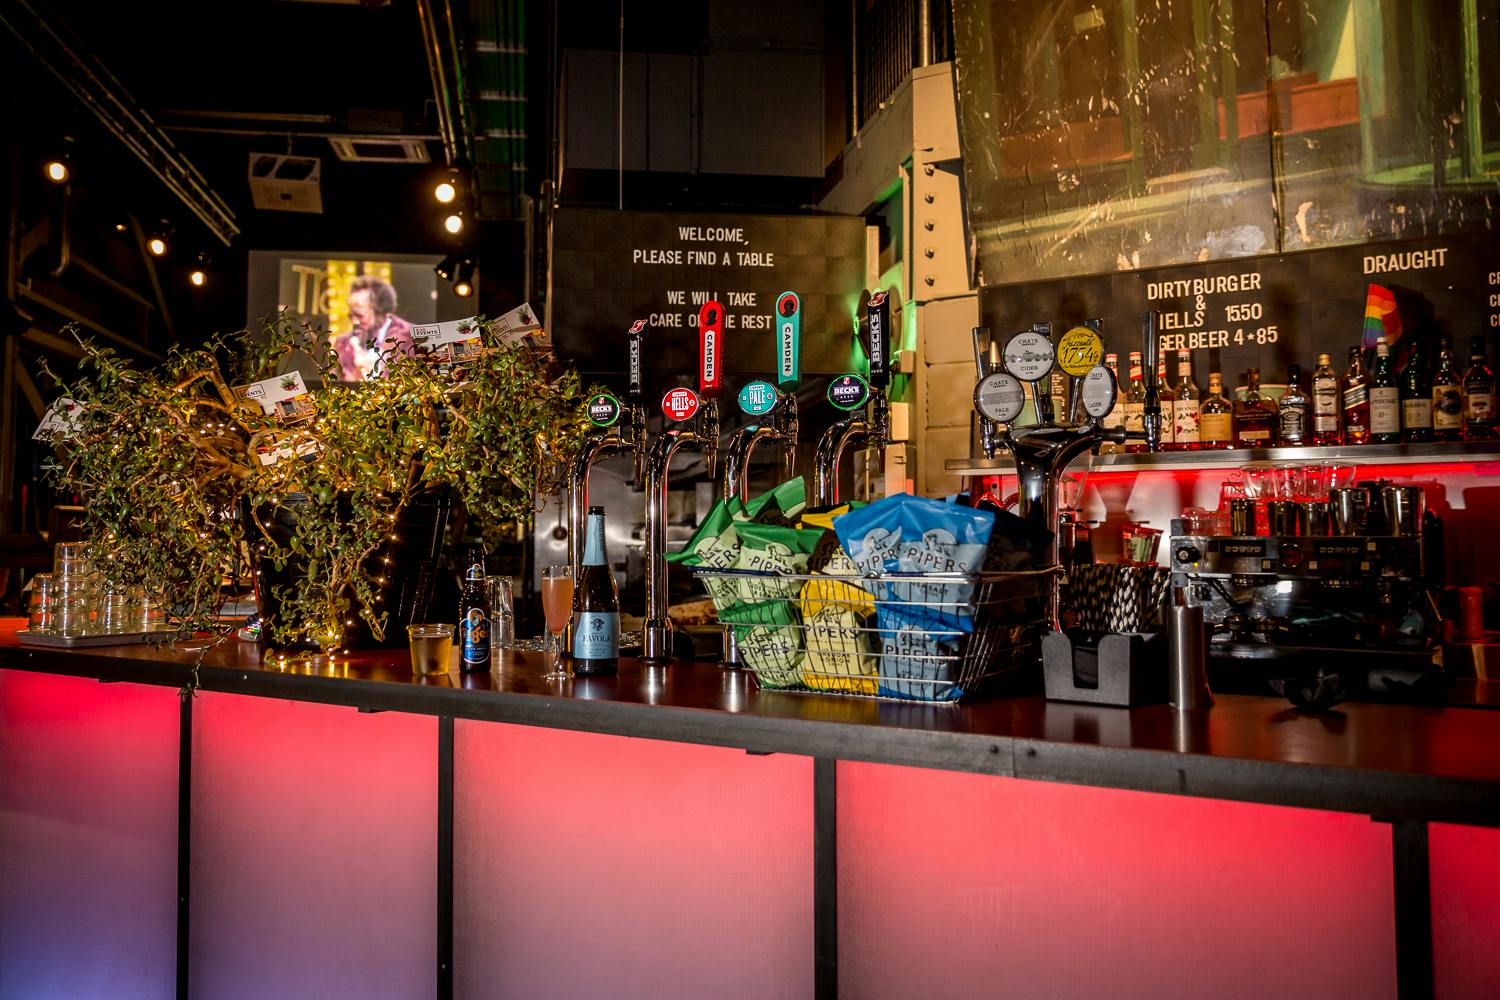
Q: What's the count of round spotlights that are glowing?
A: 6